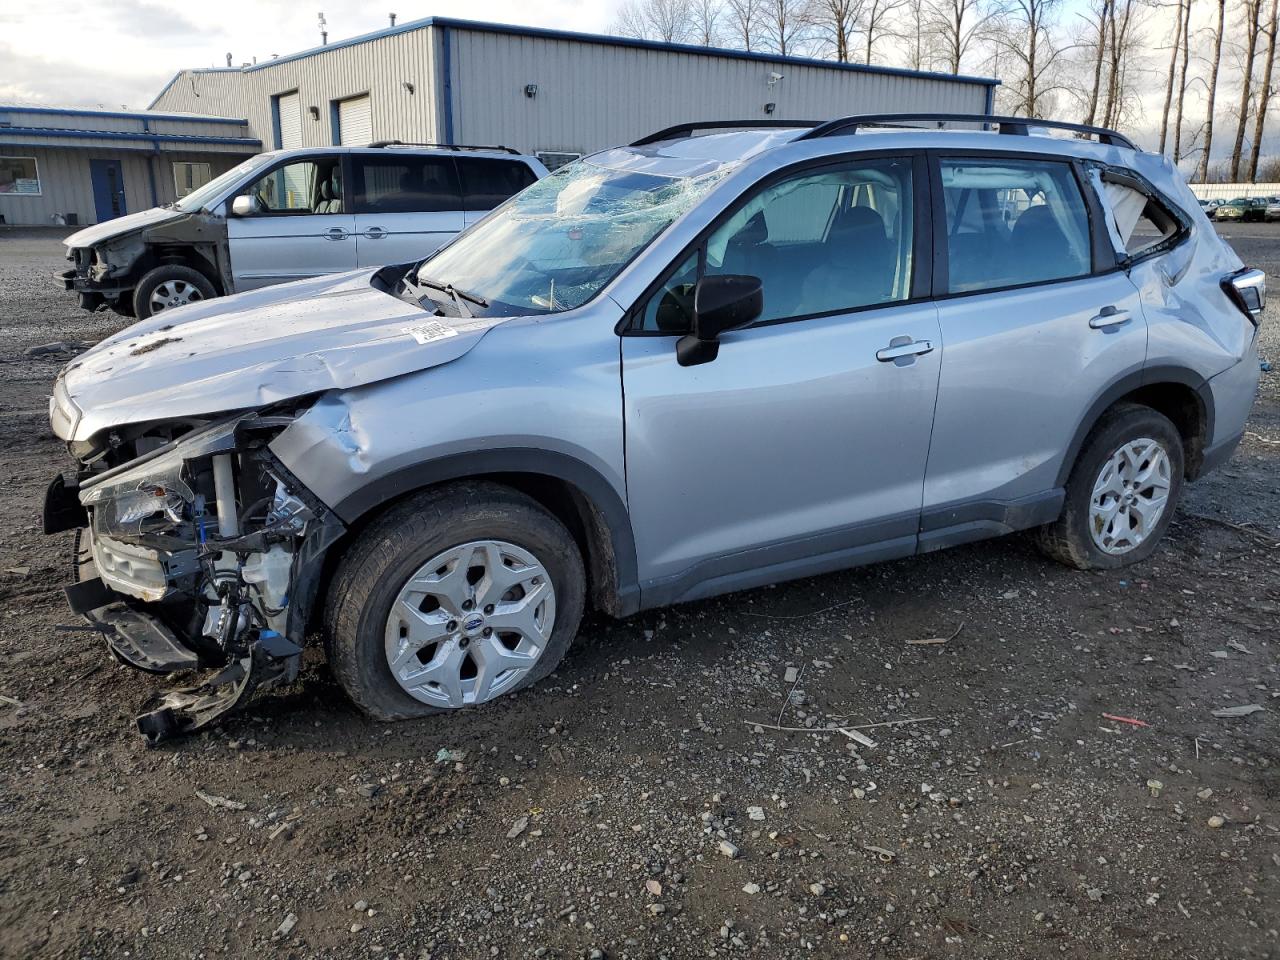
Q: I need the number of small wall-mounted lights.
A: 4